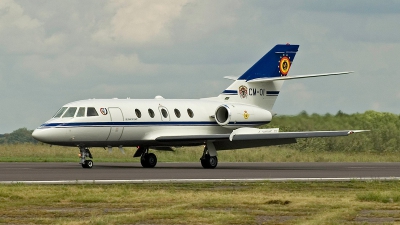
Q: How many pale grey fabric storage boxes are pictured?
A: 0